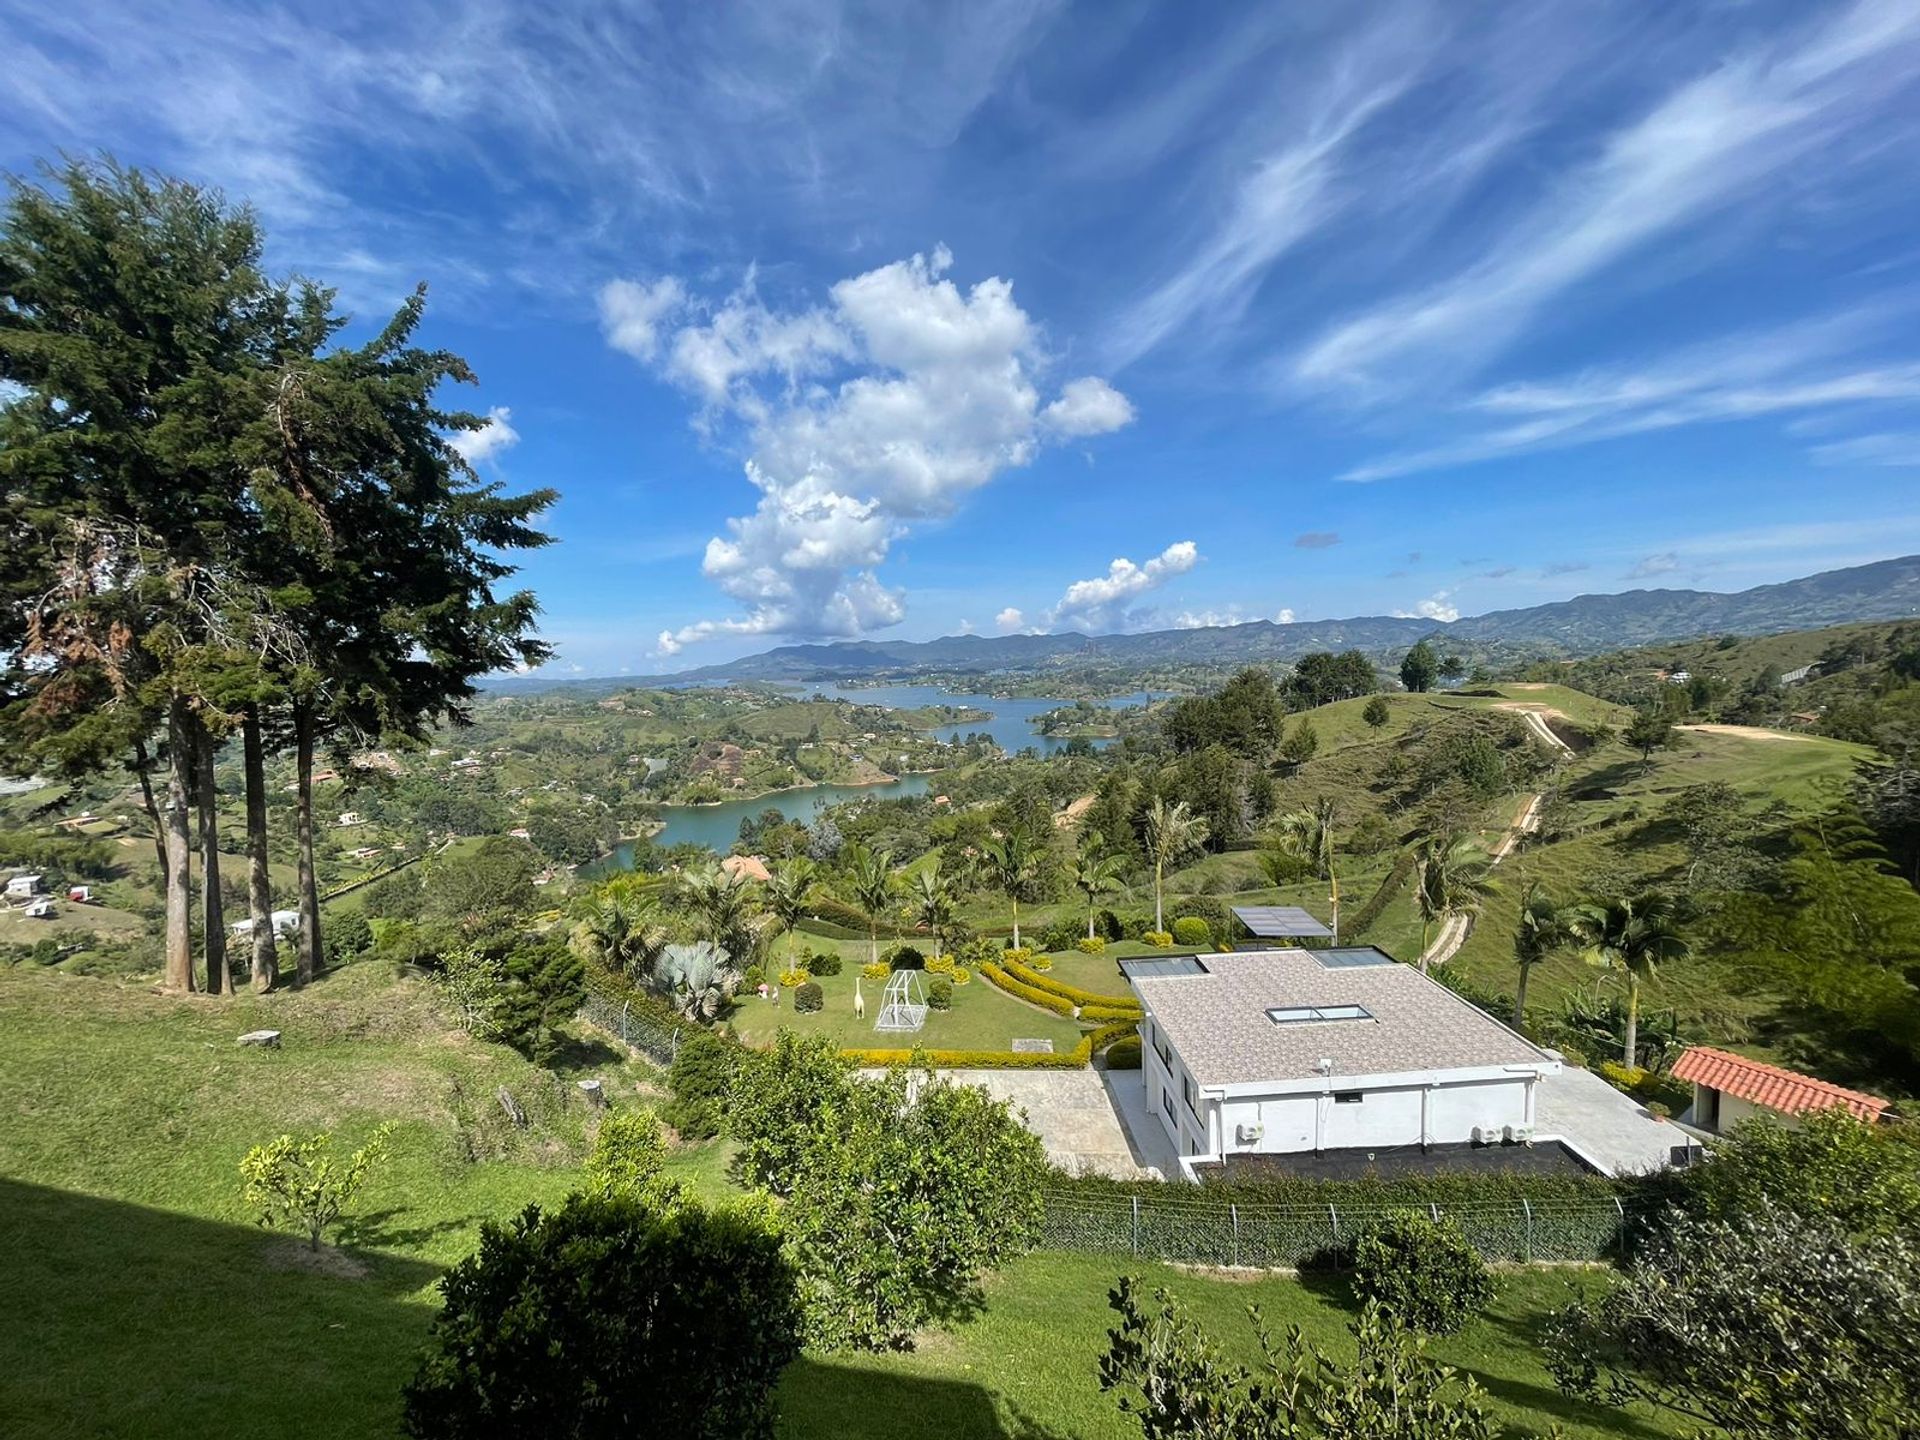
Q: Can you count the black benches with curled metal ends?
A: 0